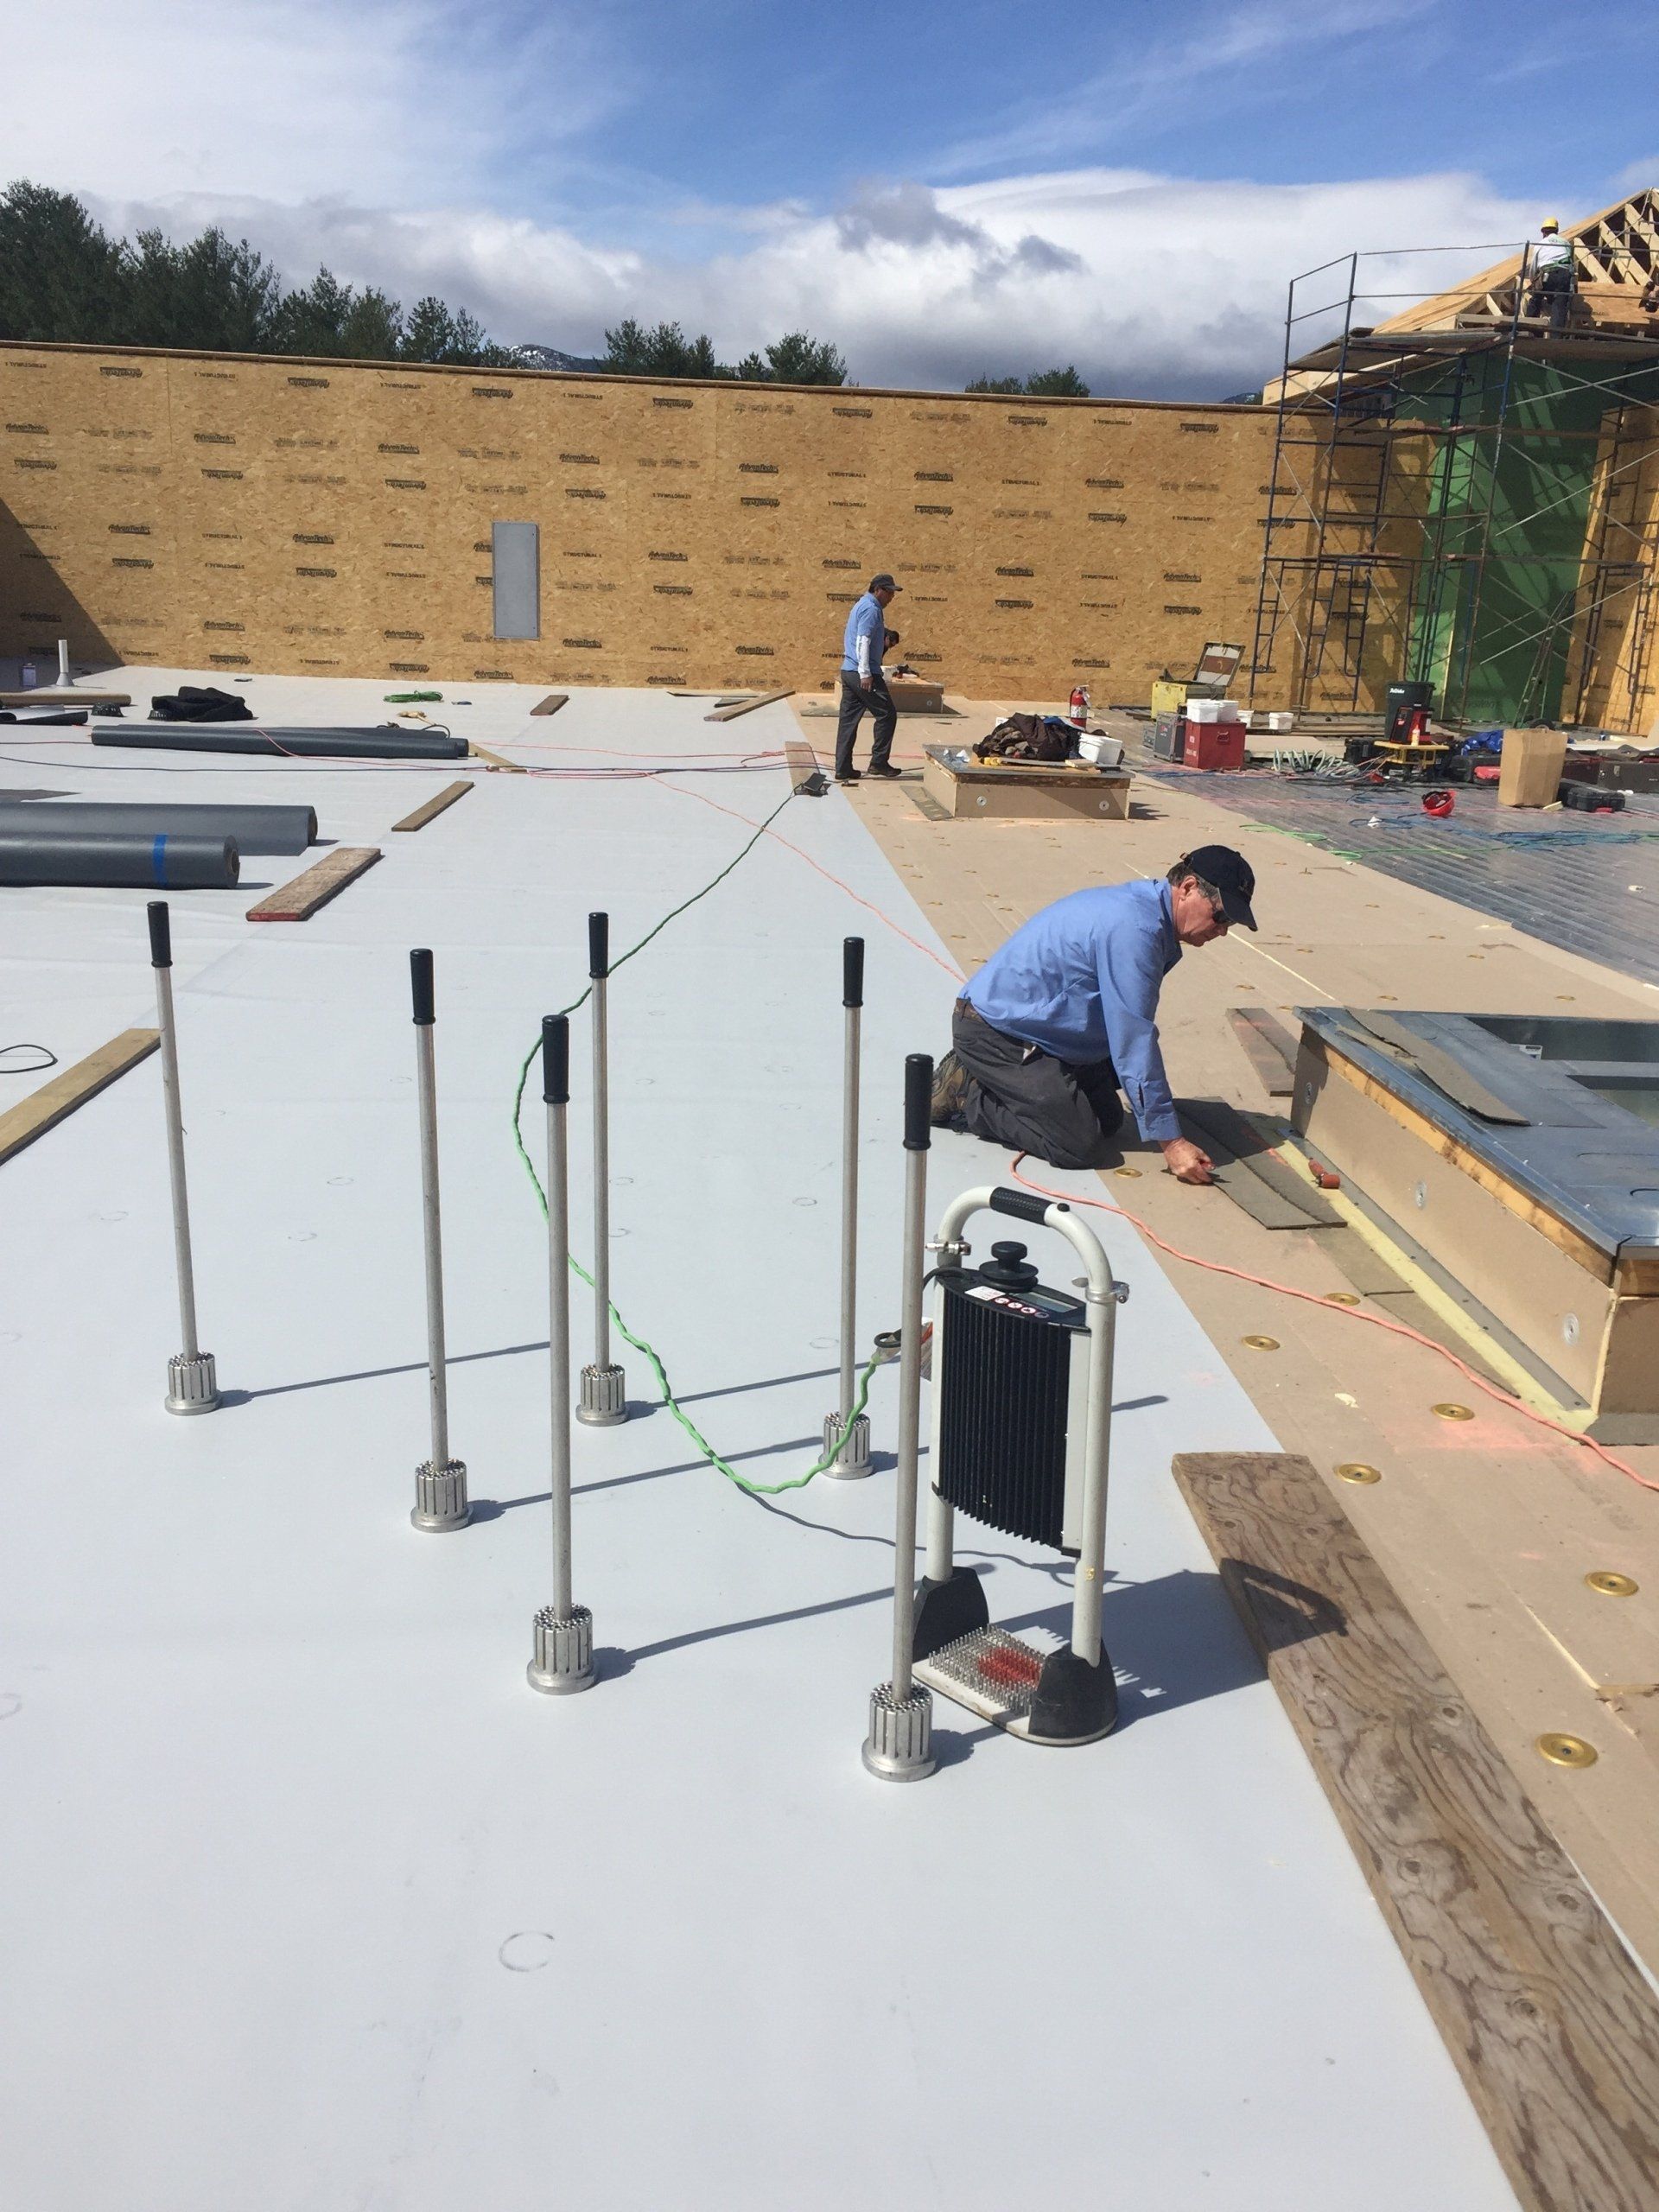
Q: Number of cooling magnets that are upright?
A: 6